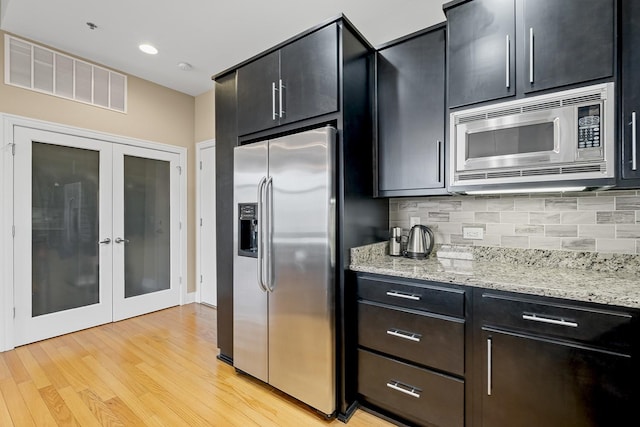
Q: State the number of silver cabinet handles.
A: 11